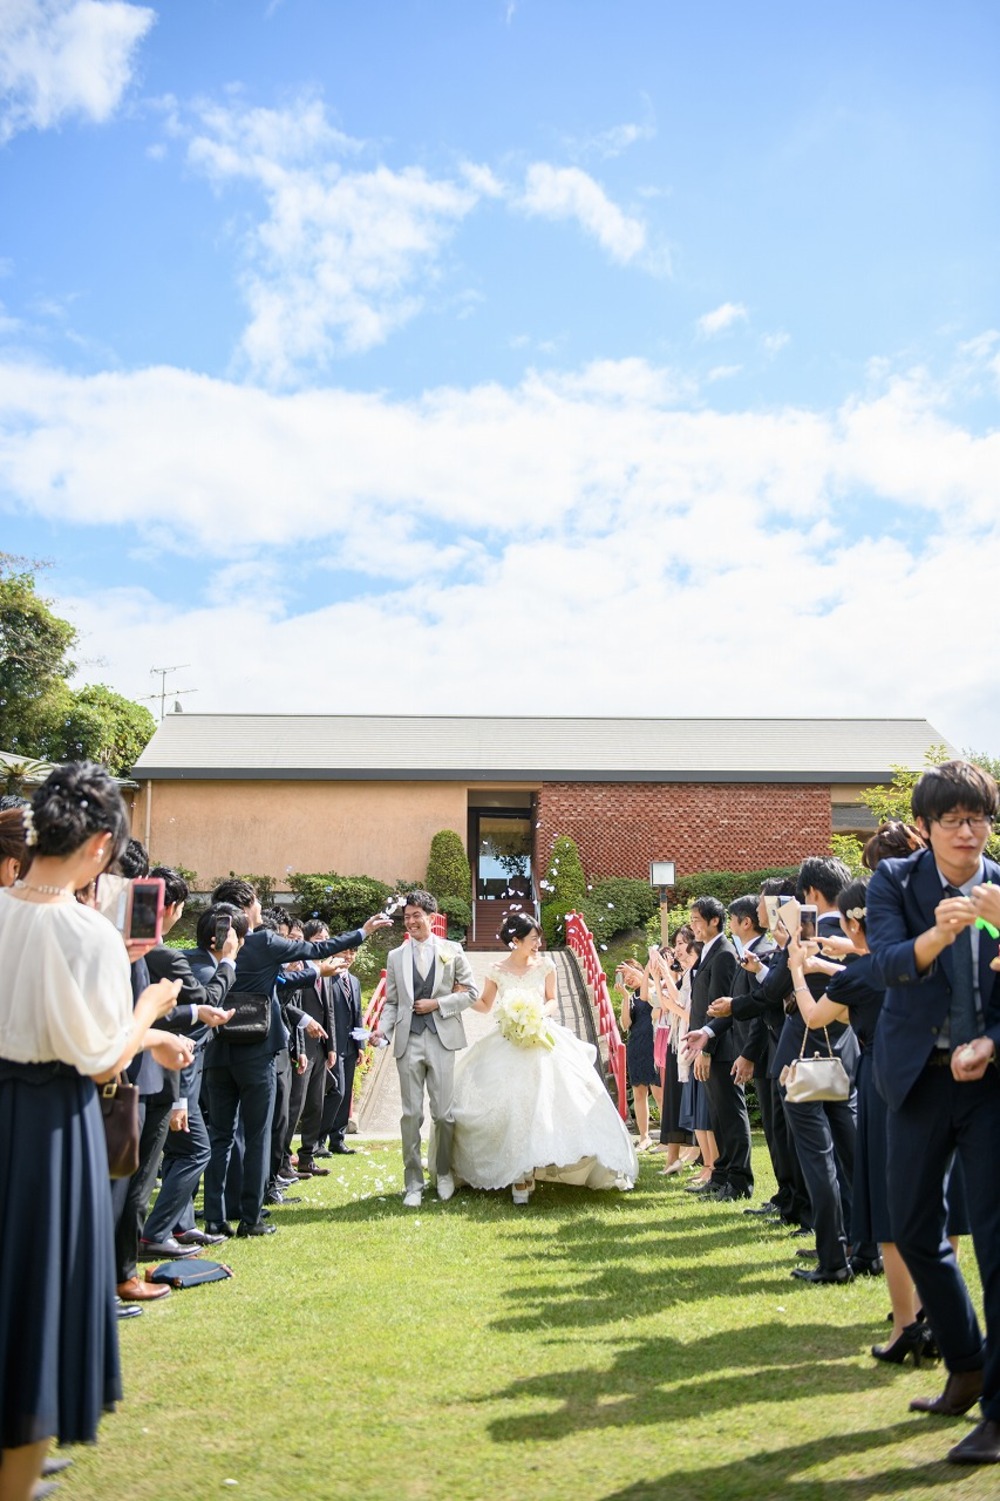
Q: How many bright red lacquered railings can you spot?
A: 2